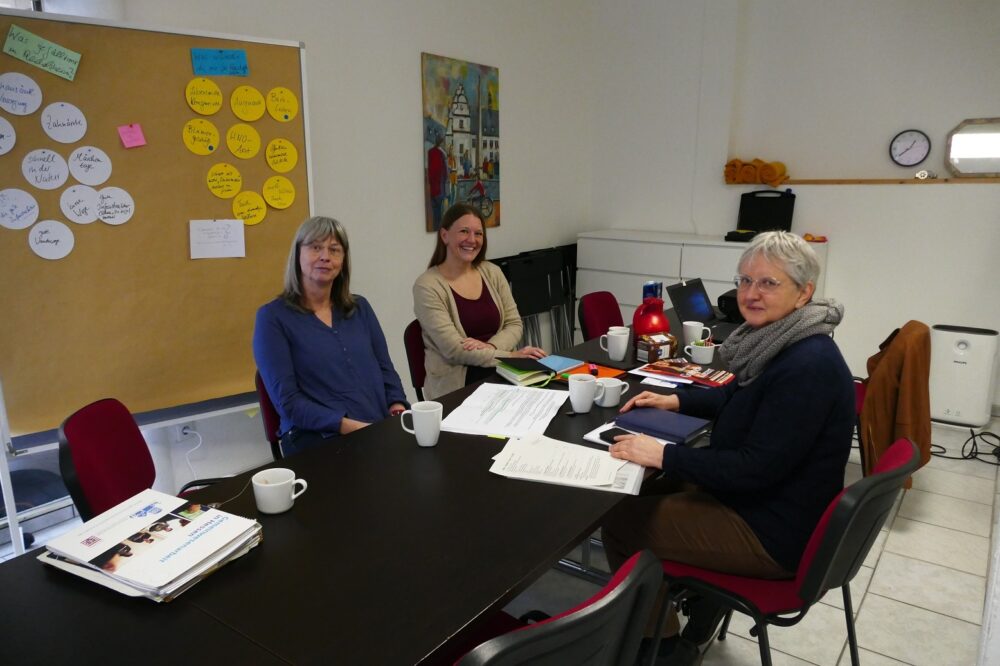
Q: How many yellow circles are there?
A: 9